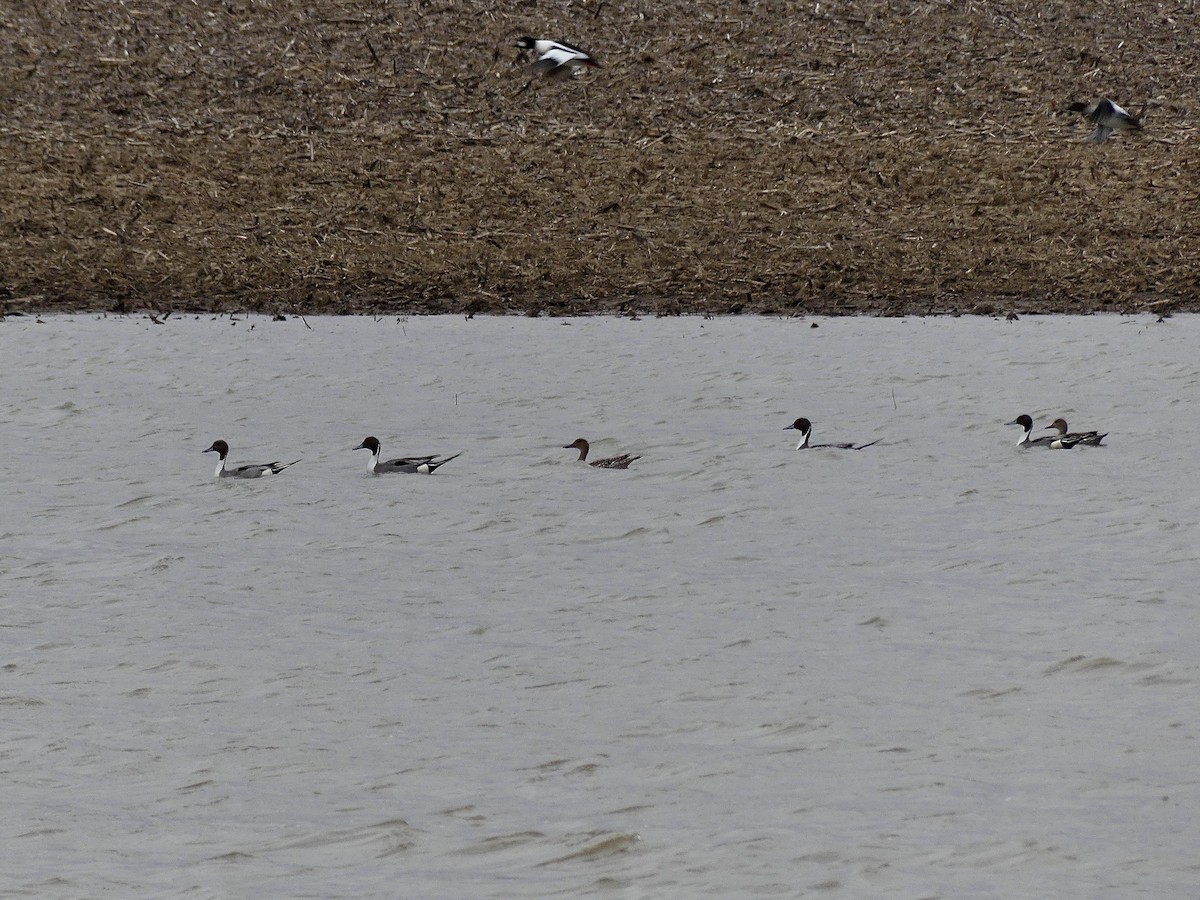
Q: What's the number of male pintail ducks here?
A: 4